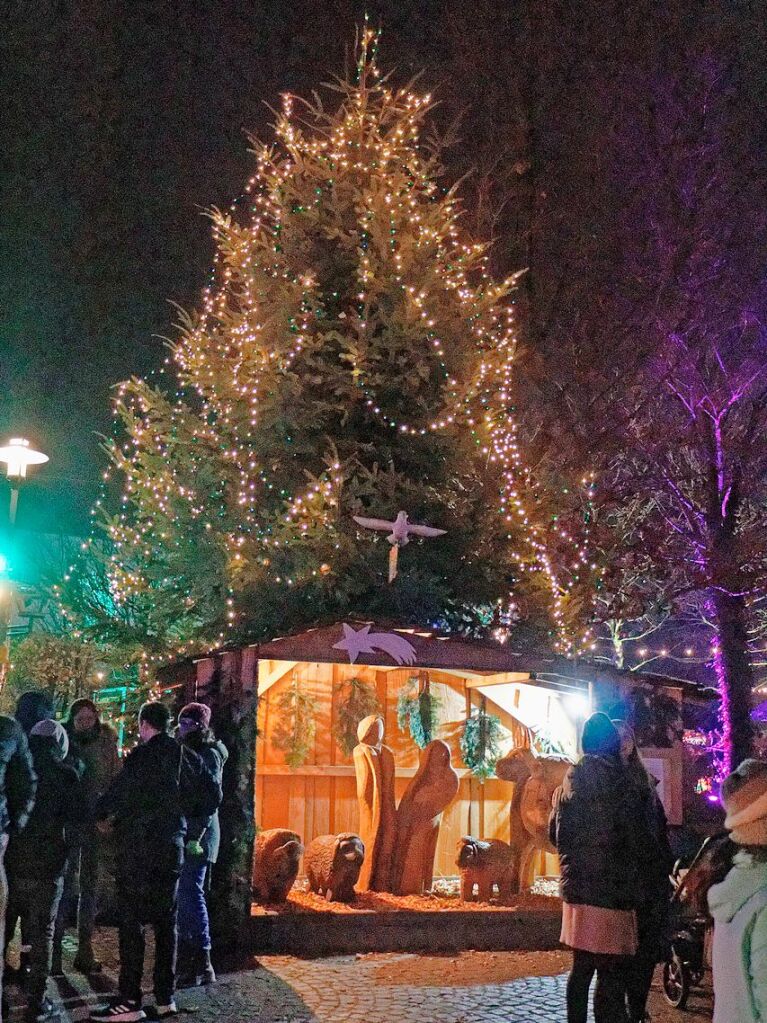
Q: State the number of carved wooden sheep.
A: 3